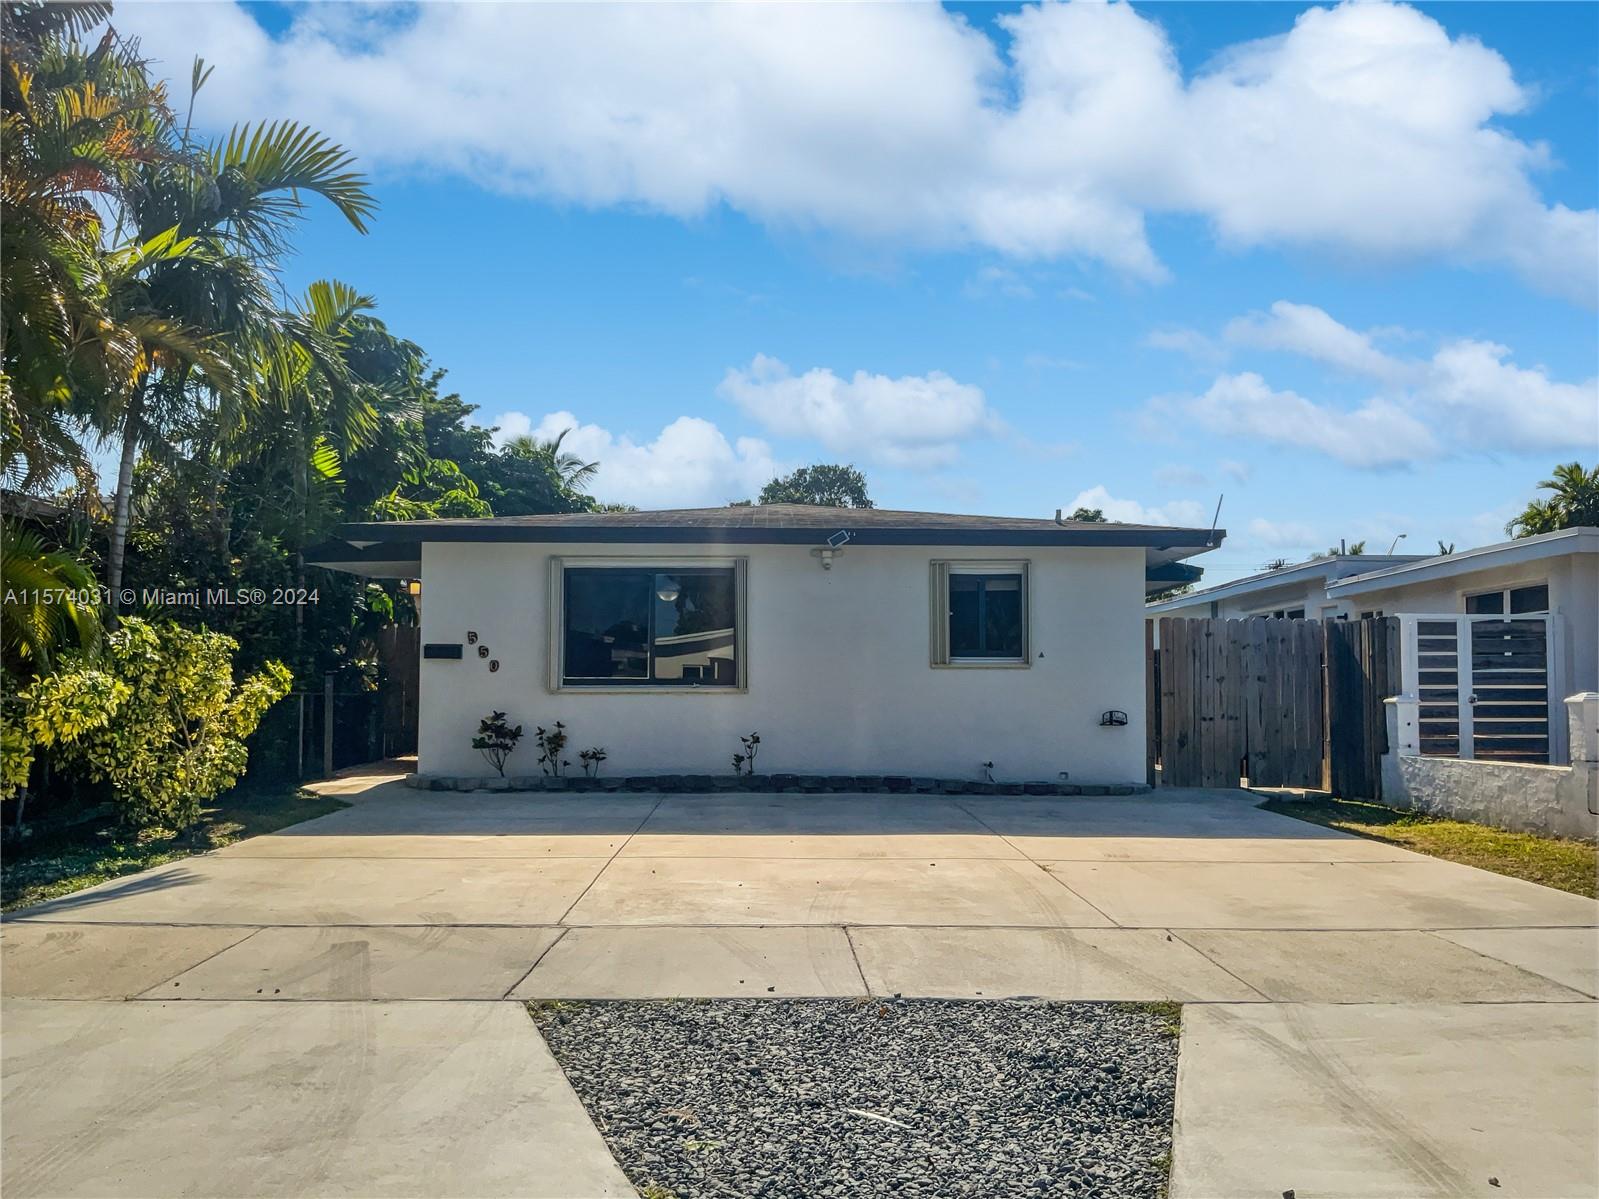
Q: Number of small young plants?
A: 4